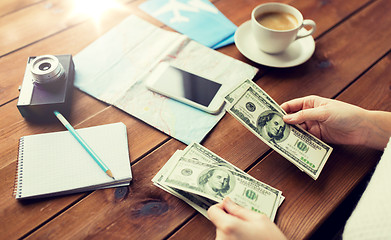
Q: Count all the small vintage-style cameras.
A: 1